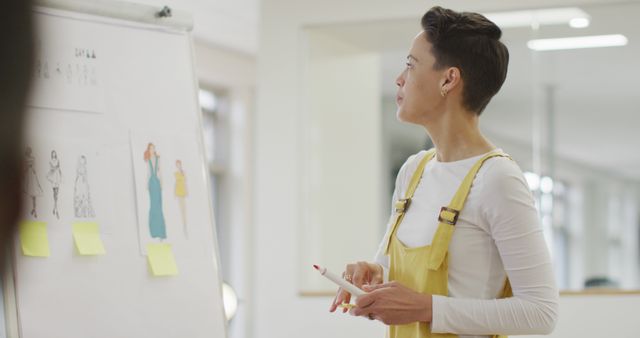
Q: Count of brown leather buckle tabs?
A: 2